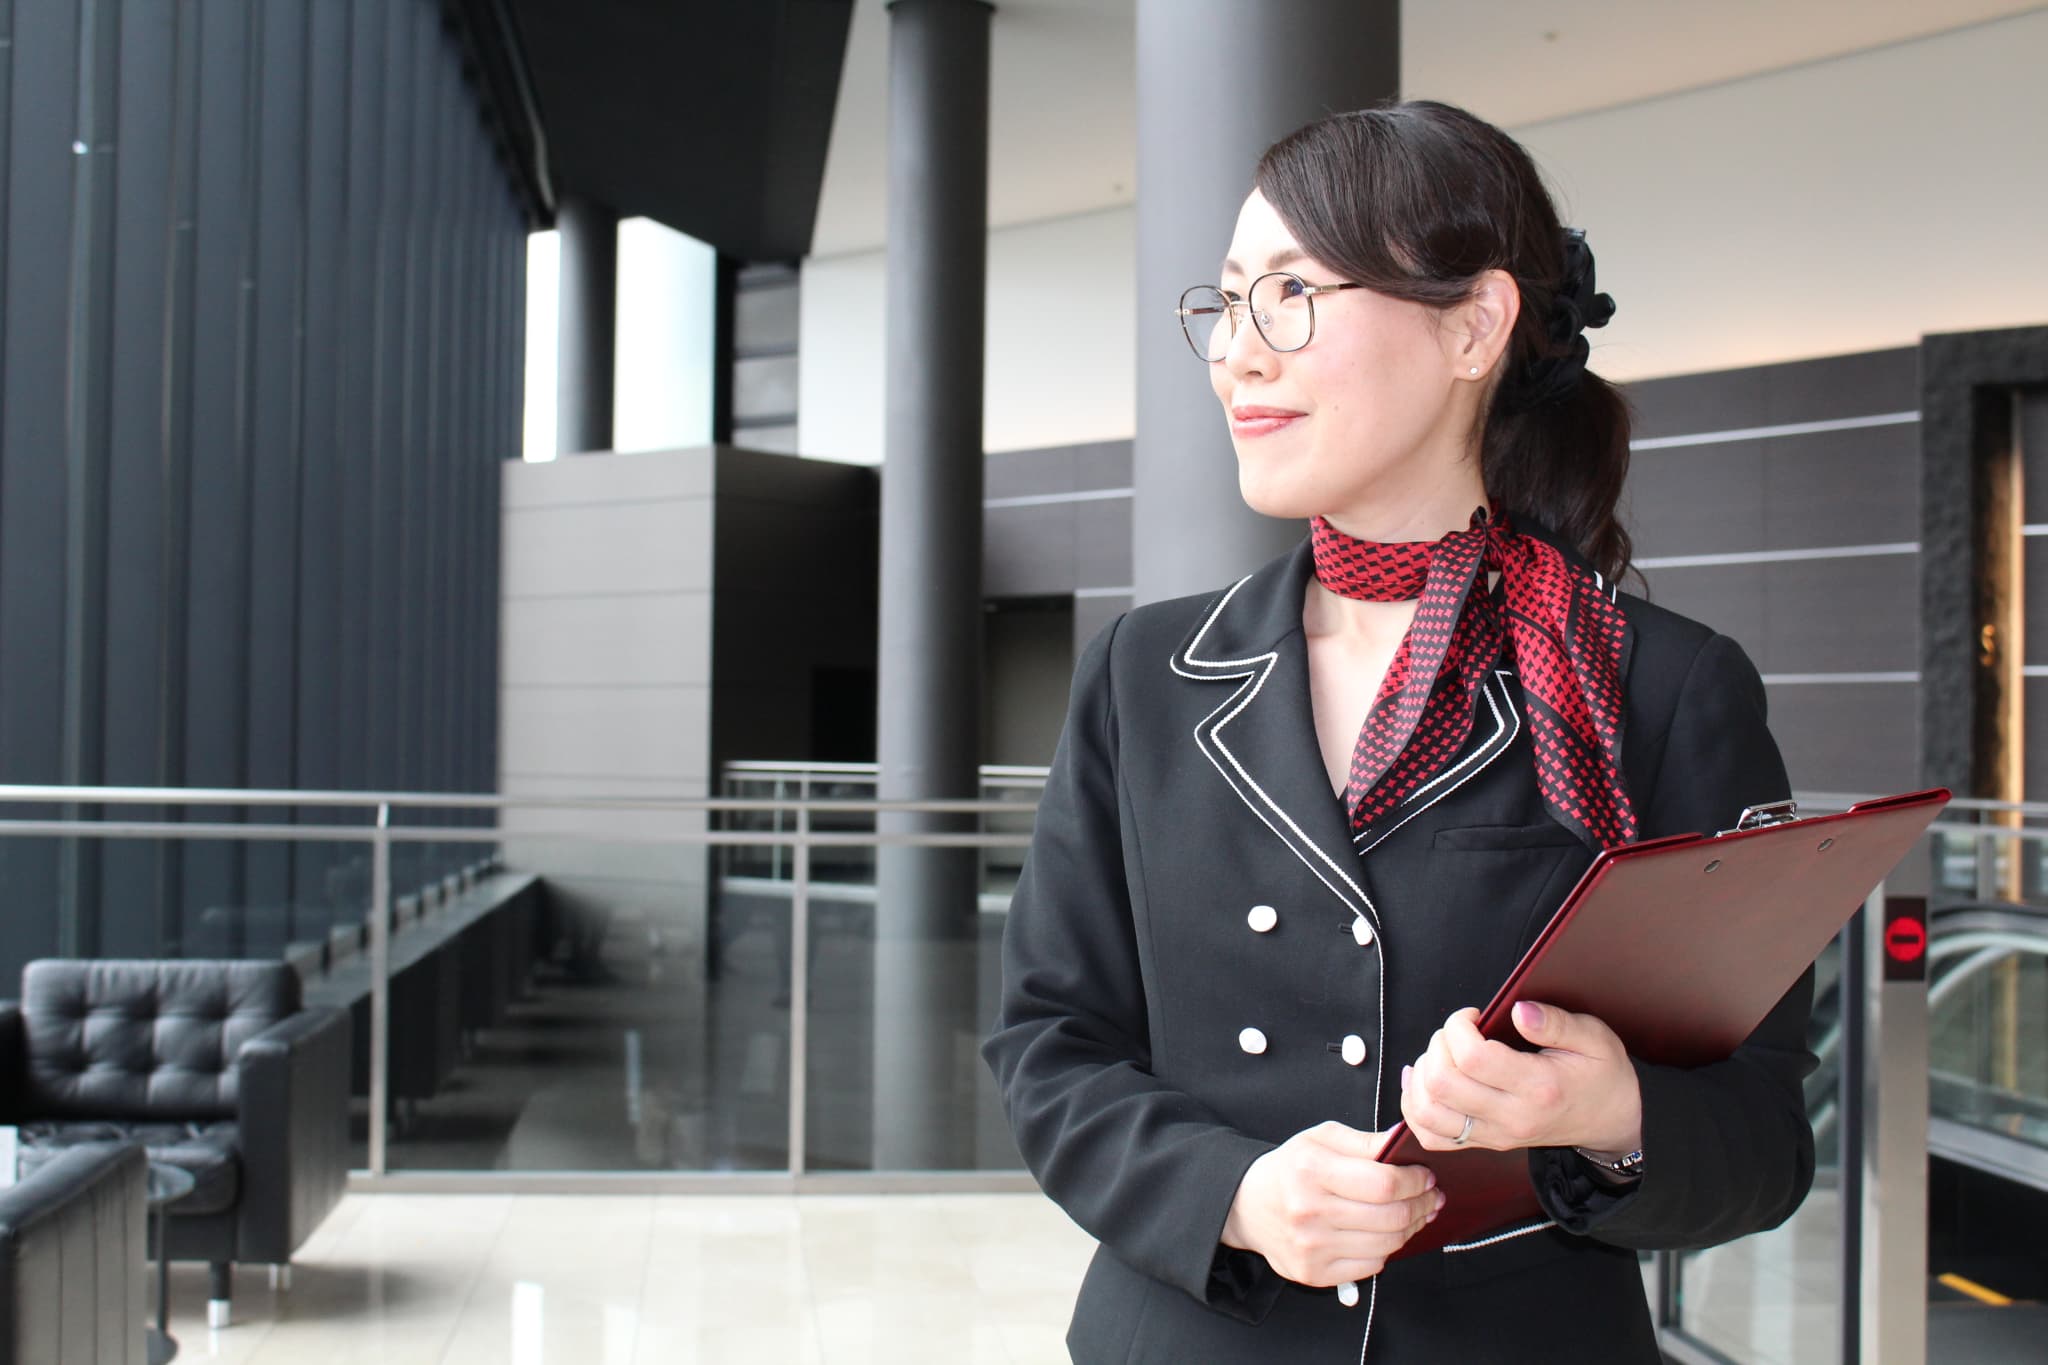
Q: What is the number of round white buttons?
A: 5